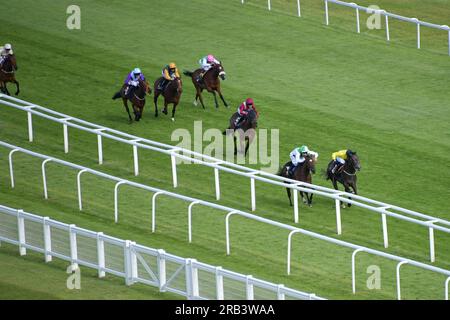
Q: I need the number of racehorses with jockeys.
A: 7